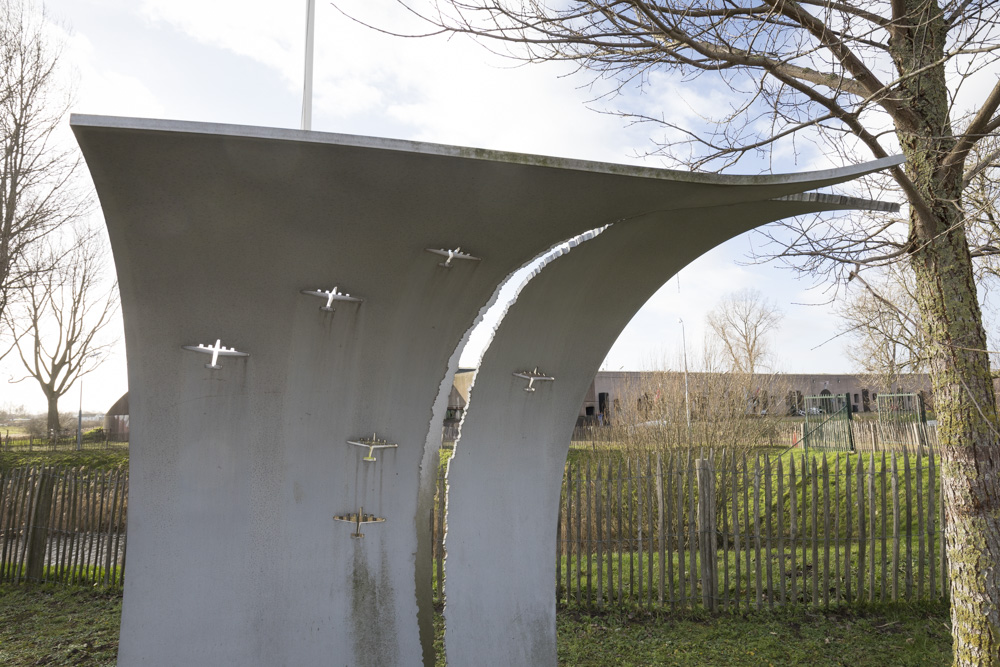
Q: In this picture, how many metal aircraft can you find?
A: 6